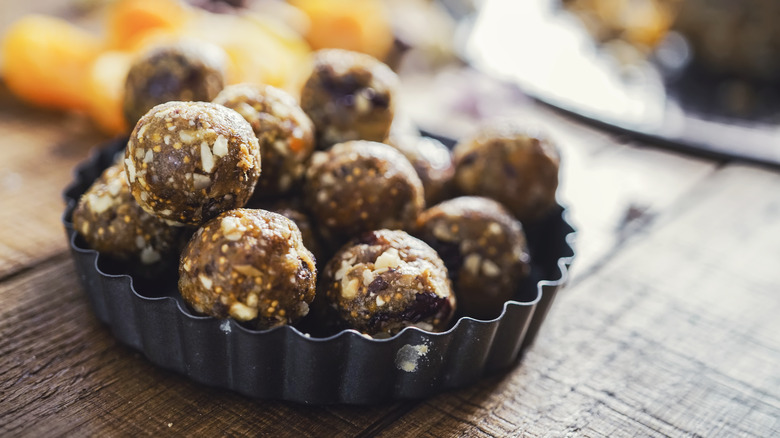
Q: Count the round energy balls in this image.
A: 12